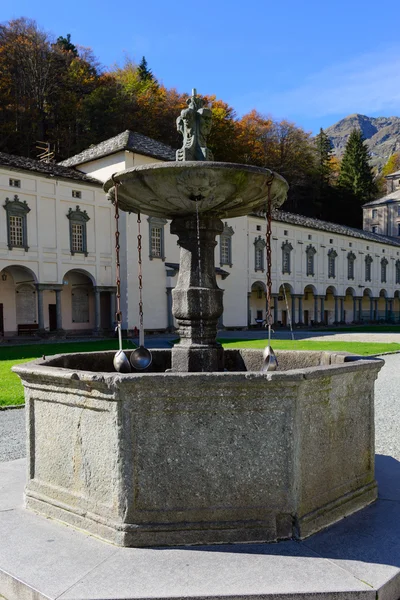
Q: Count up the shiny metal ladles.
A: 3